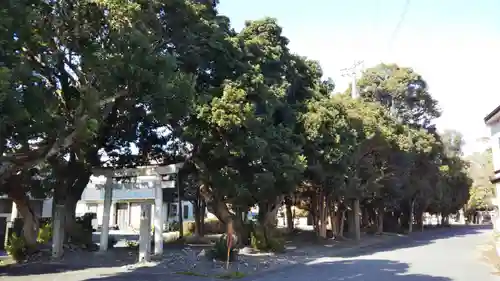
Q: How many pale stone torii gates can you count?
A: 1